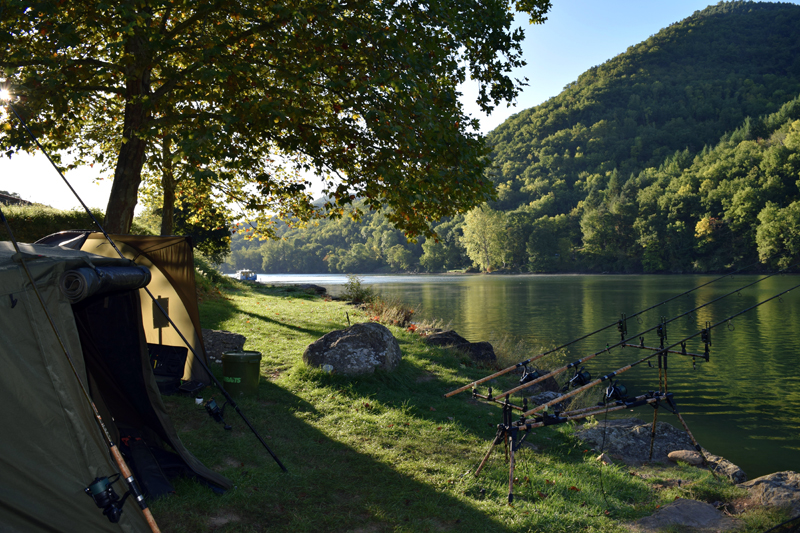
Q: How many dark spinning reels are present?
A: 5